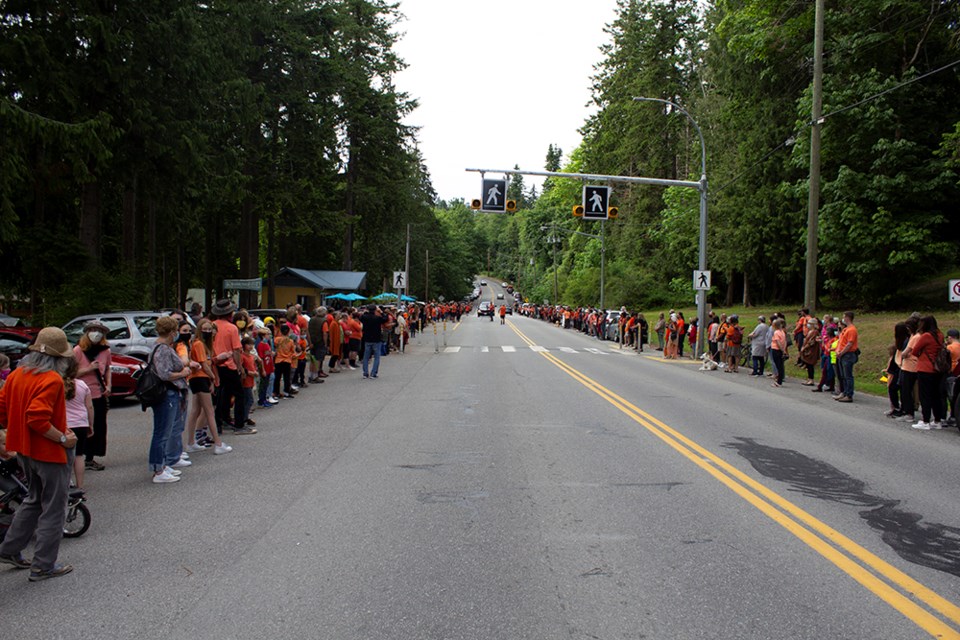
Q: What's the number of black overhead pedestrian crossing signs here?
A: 2